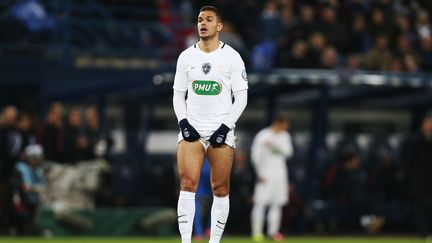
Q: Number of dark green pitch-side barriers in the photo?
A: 1